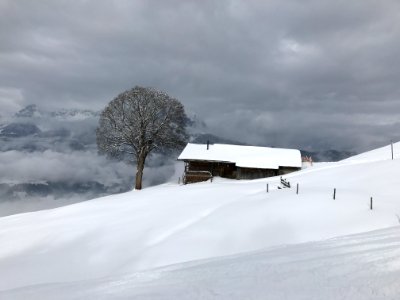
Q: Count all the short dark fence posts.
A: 4